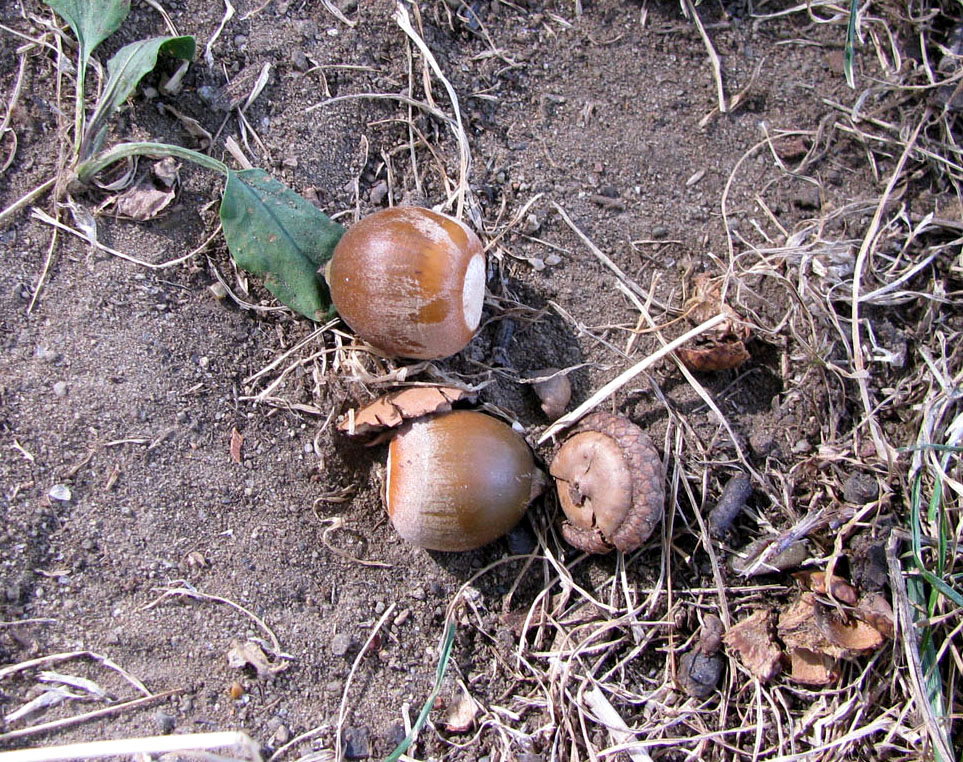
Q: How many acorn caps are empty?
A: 1